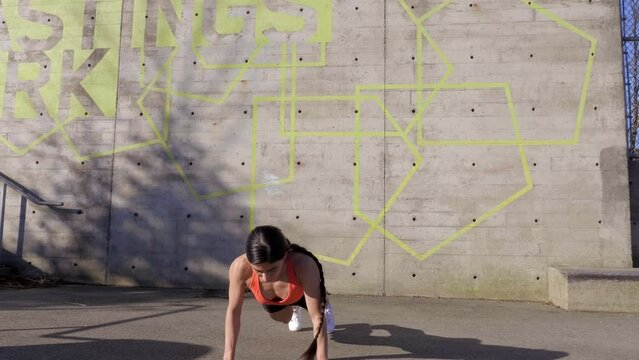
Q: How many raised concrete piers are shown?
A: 1